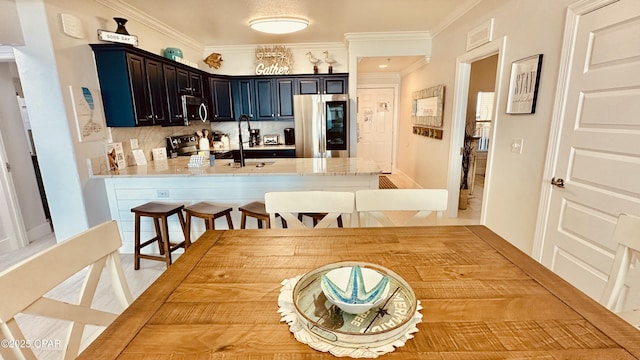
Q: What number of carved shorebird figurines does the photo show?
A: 2